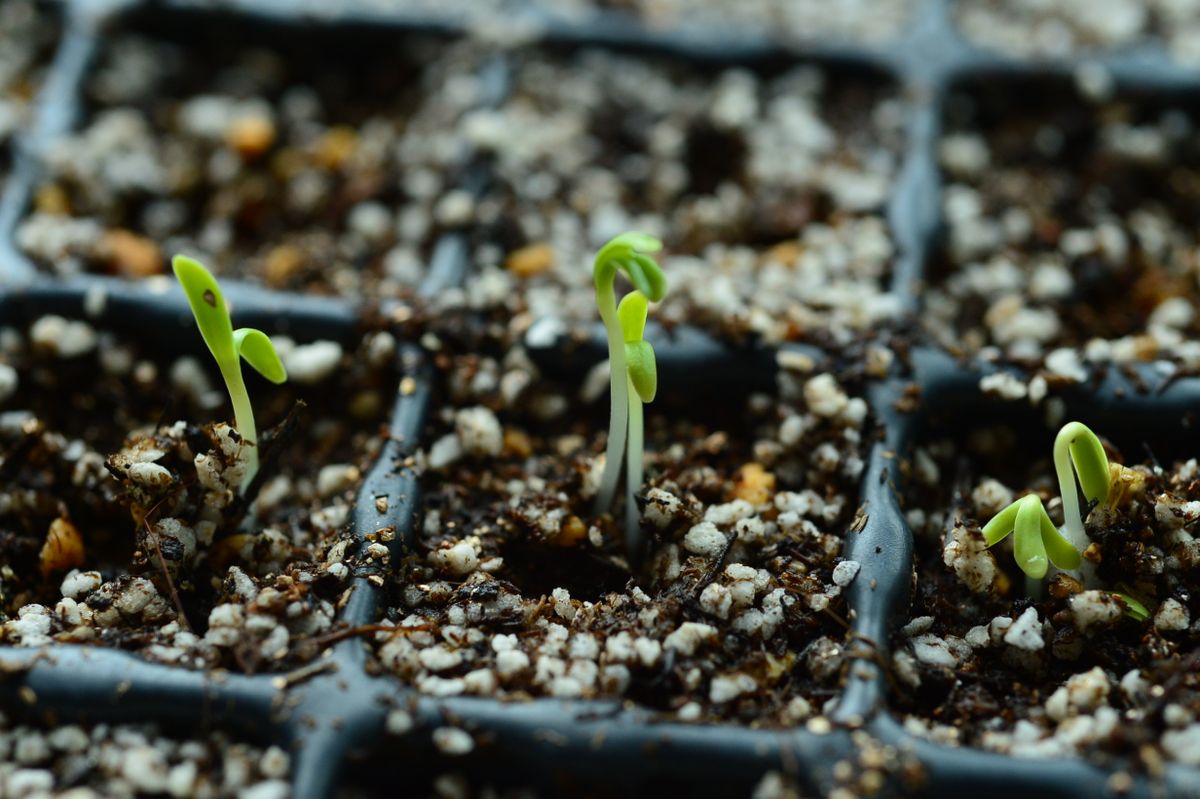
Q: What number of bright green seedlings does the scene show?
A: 5